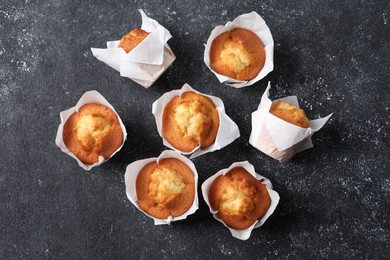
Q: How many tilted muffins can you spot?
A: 2